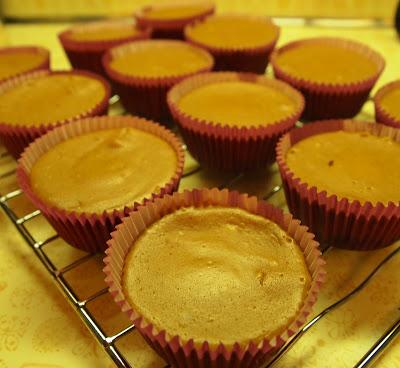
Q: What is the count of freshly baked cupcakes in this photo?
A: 12